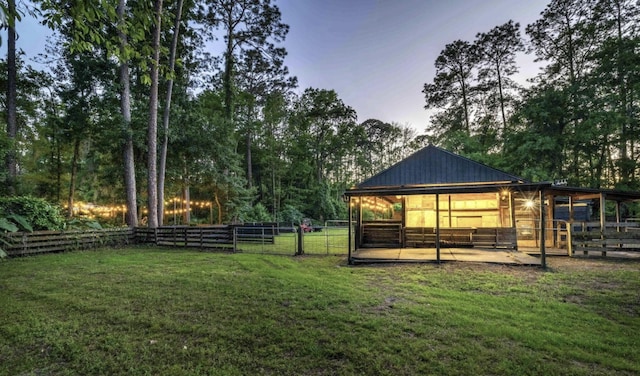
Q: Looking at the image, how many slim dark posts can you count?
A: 3